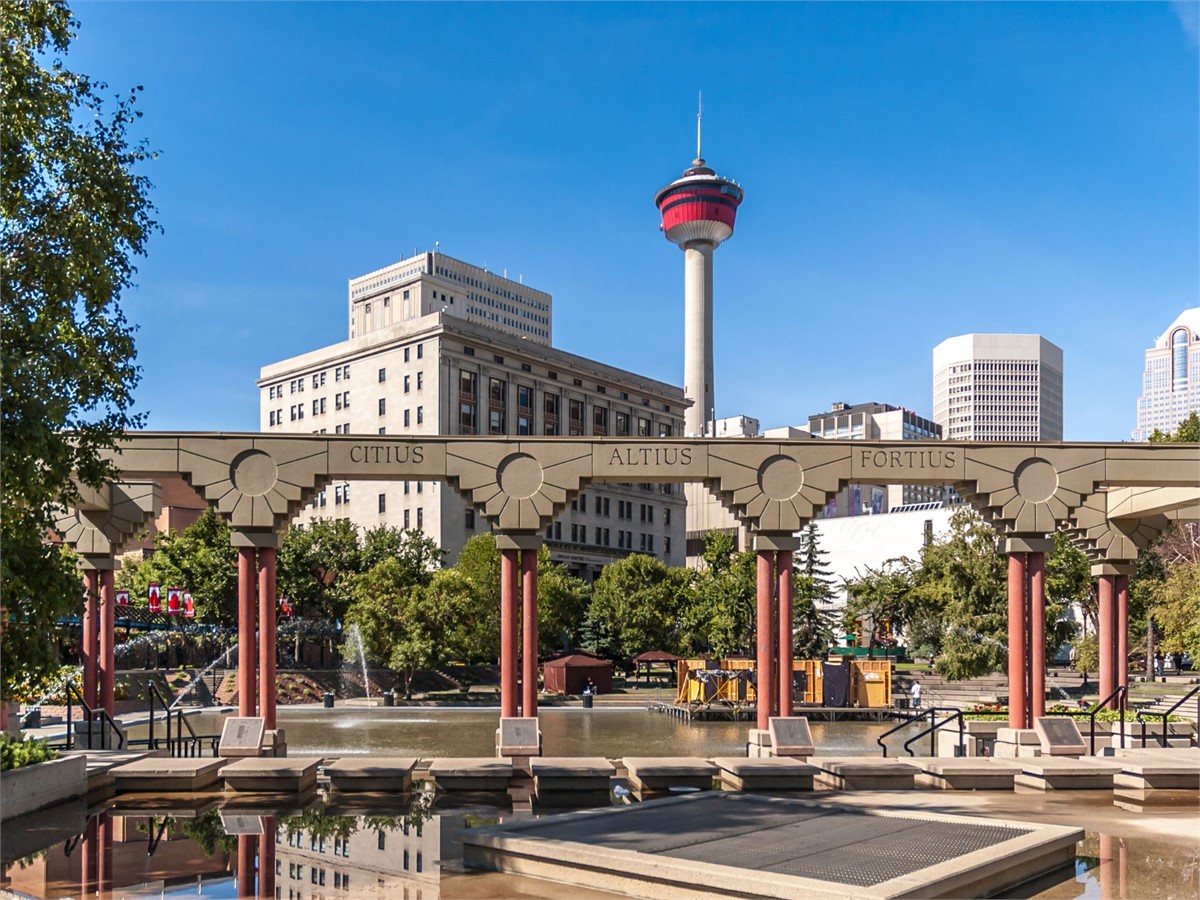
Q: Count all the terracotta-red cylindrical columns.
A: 12